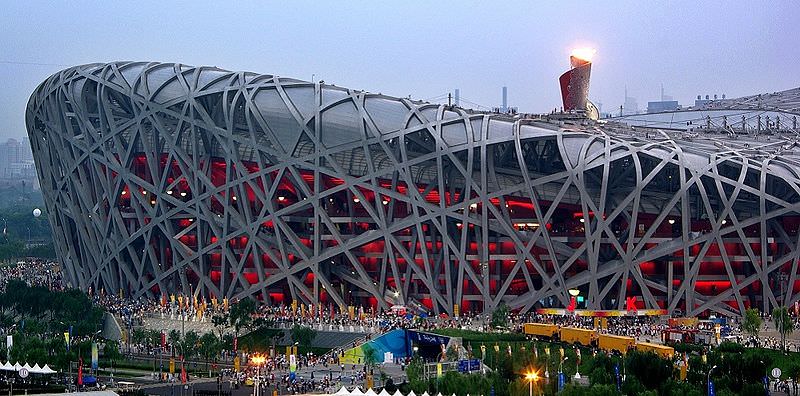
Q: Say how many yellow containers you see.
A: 4